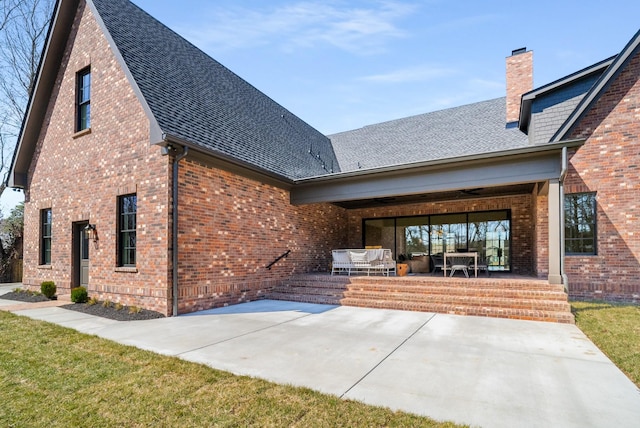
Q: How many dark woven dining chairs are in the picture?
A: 3